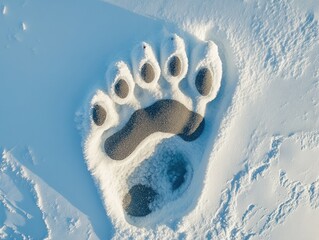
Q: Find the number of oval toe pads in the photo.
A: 5